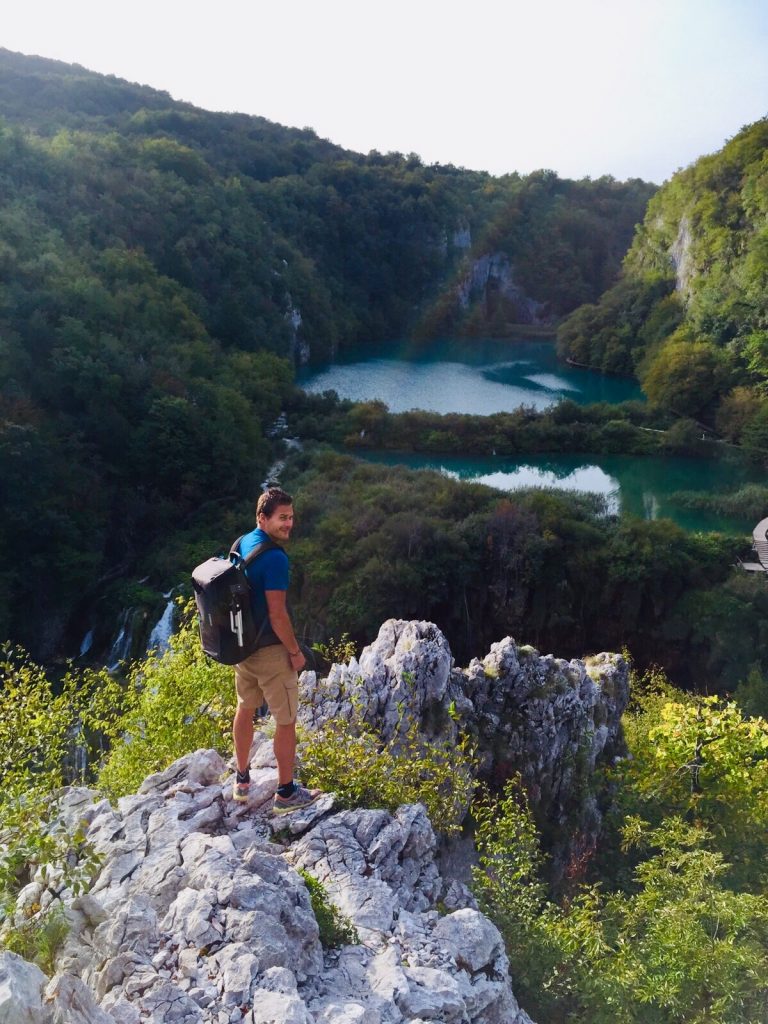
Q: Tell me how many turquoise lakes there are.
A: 2